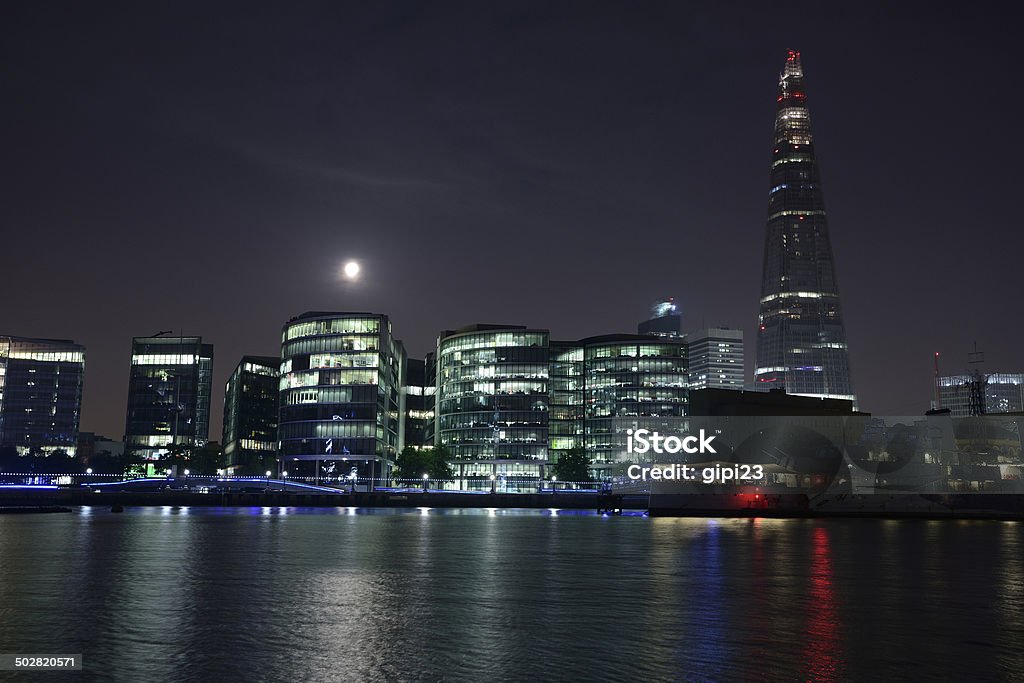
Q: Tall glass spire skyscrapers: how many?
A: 1